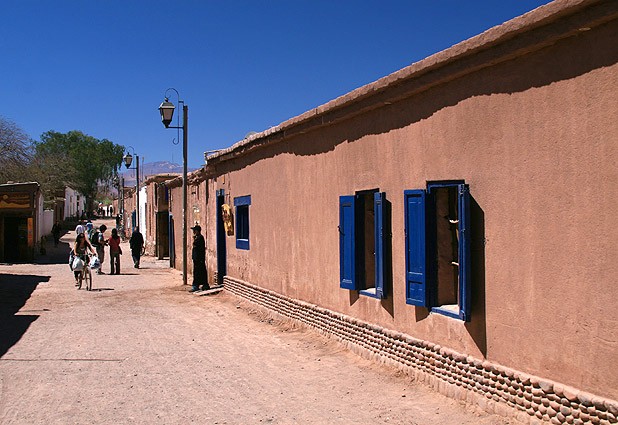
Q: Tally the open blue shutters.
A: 4